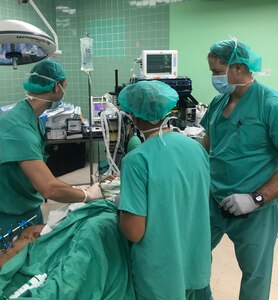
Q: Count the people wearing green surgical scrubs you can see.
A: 3